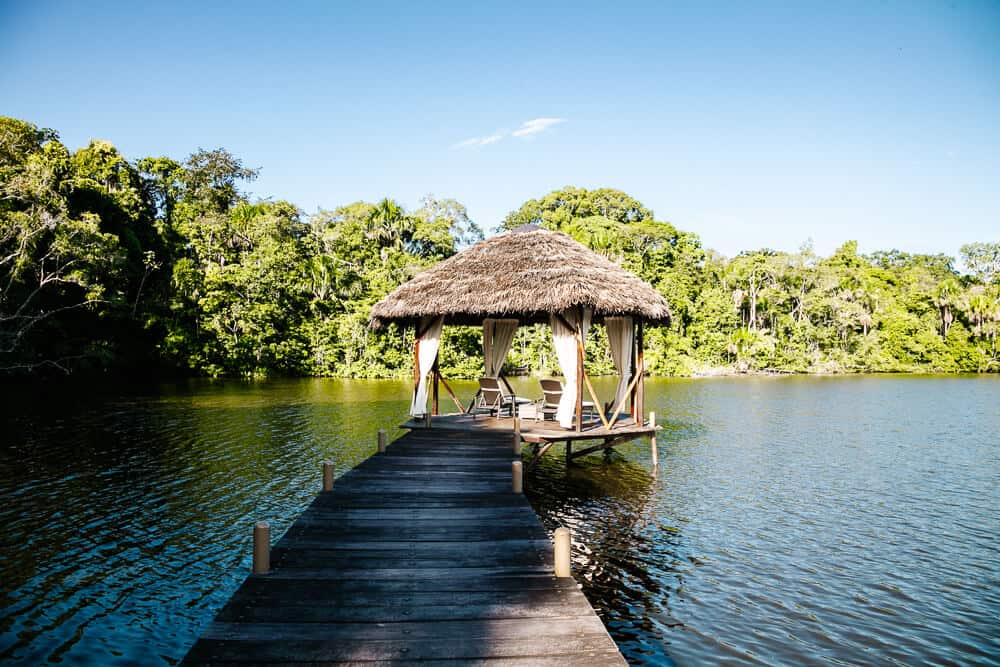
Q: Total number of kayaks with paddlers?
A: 0